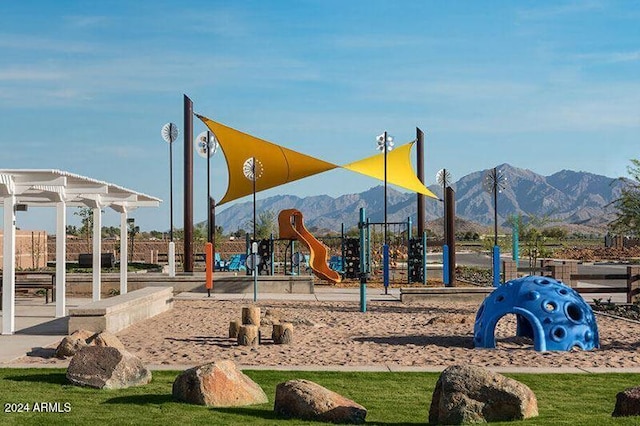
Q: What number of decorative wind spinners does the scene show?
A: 6